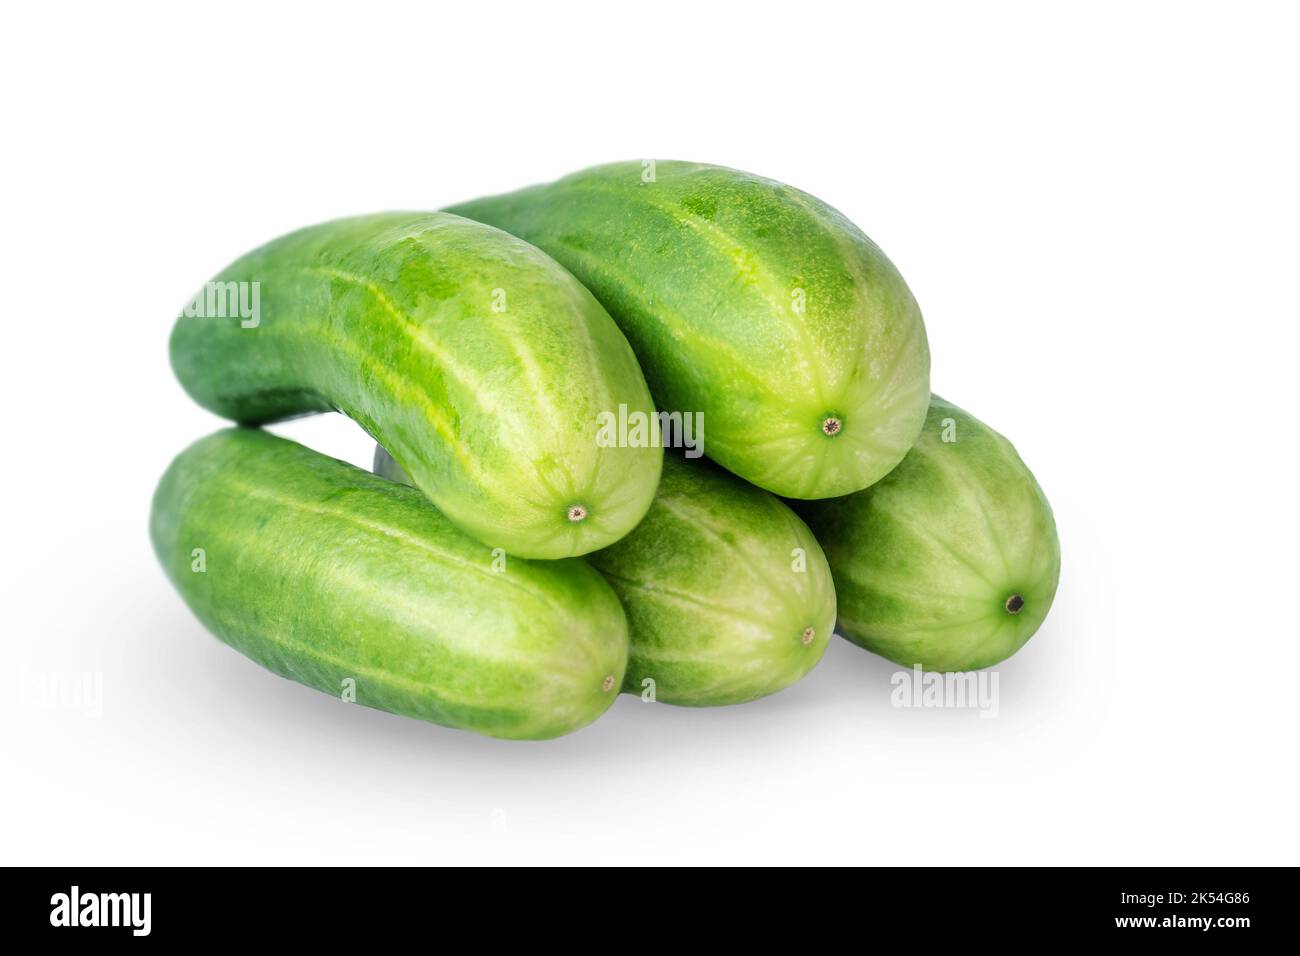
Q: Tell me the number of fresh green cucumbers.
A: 5